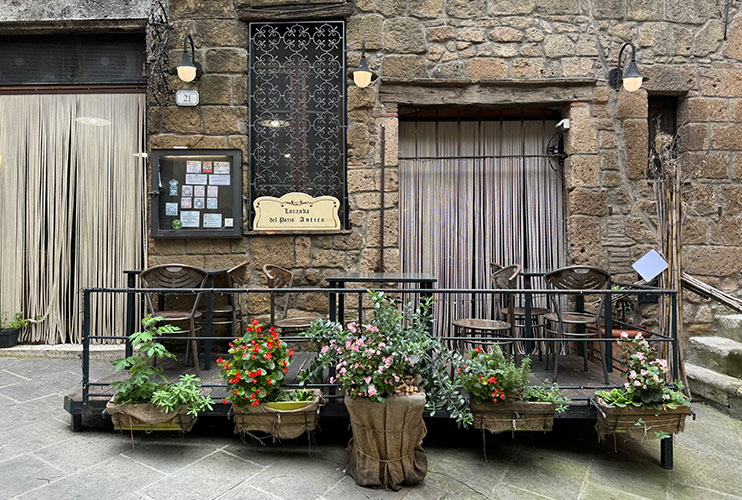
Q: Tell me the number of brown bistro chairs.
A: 6